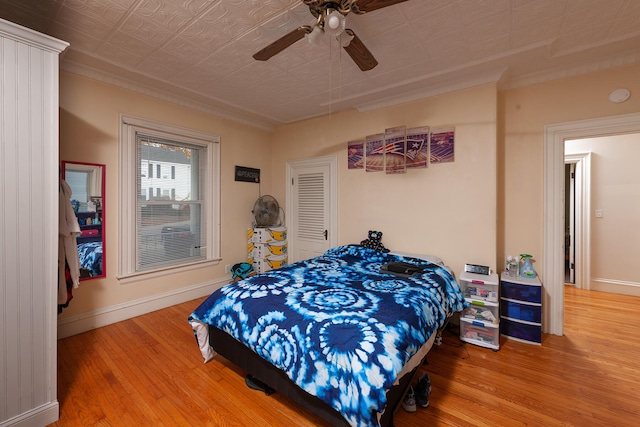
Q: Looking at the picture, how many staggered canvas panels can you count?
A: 5